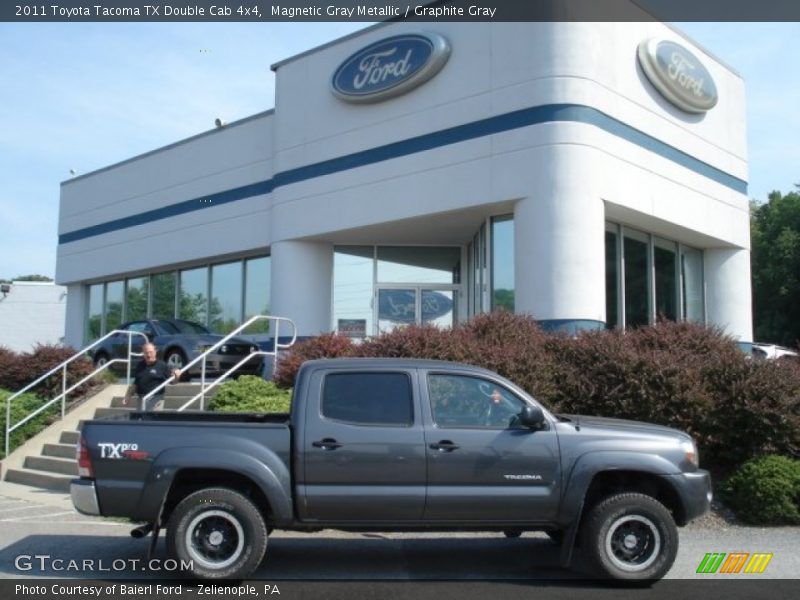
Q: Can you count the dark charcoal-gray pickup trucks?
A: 1